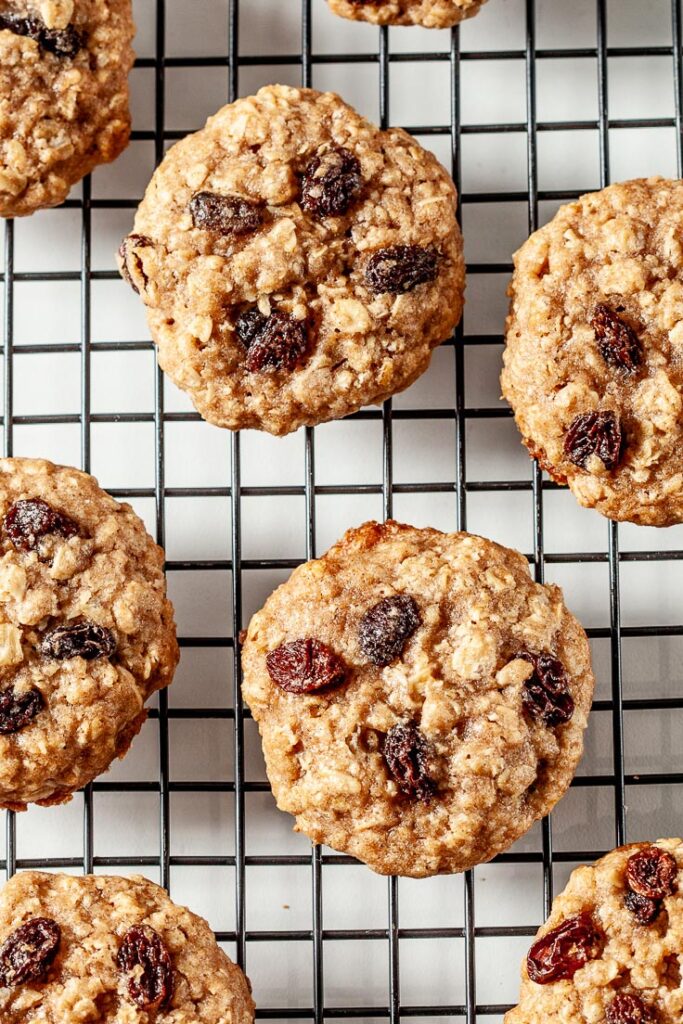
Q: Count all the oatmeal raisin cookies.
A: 8